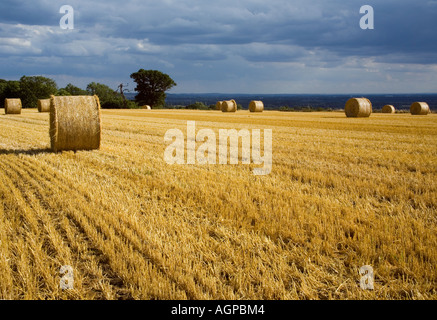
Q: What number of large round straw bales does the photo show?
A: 10